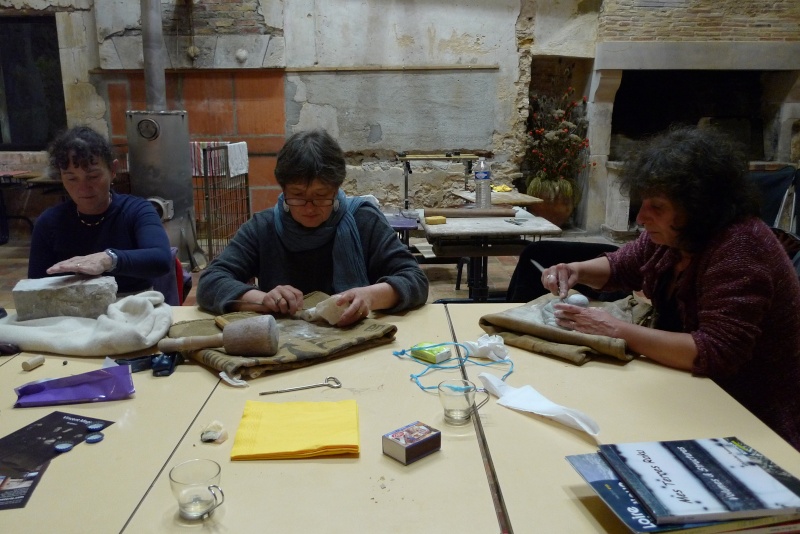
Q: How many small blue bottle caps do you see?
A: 3